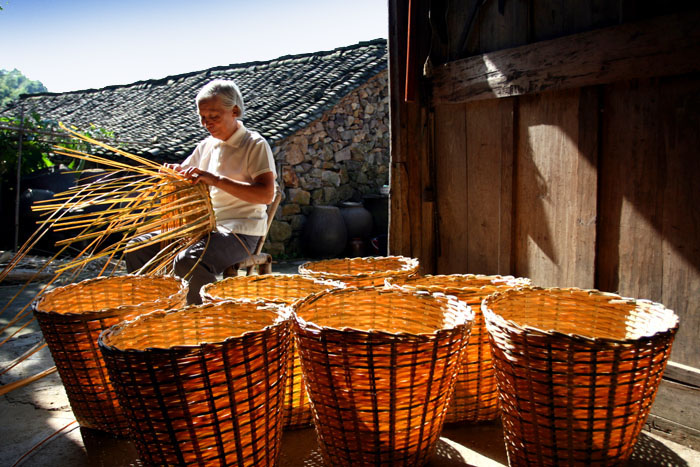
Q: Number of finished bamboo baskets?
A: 7